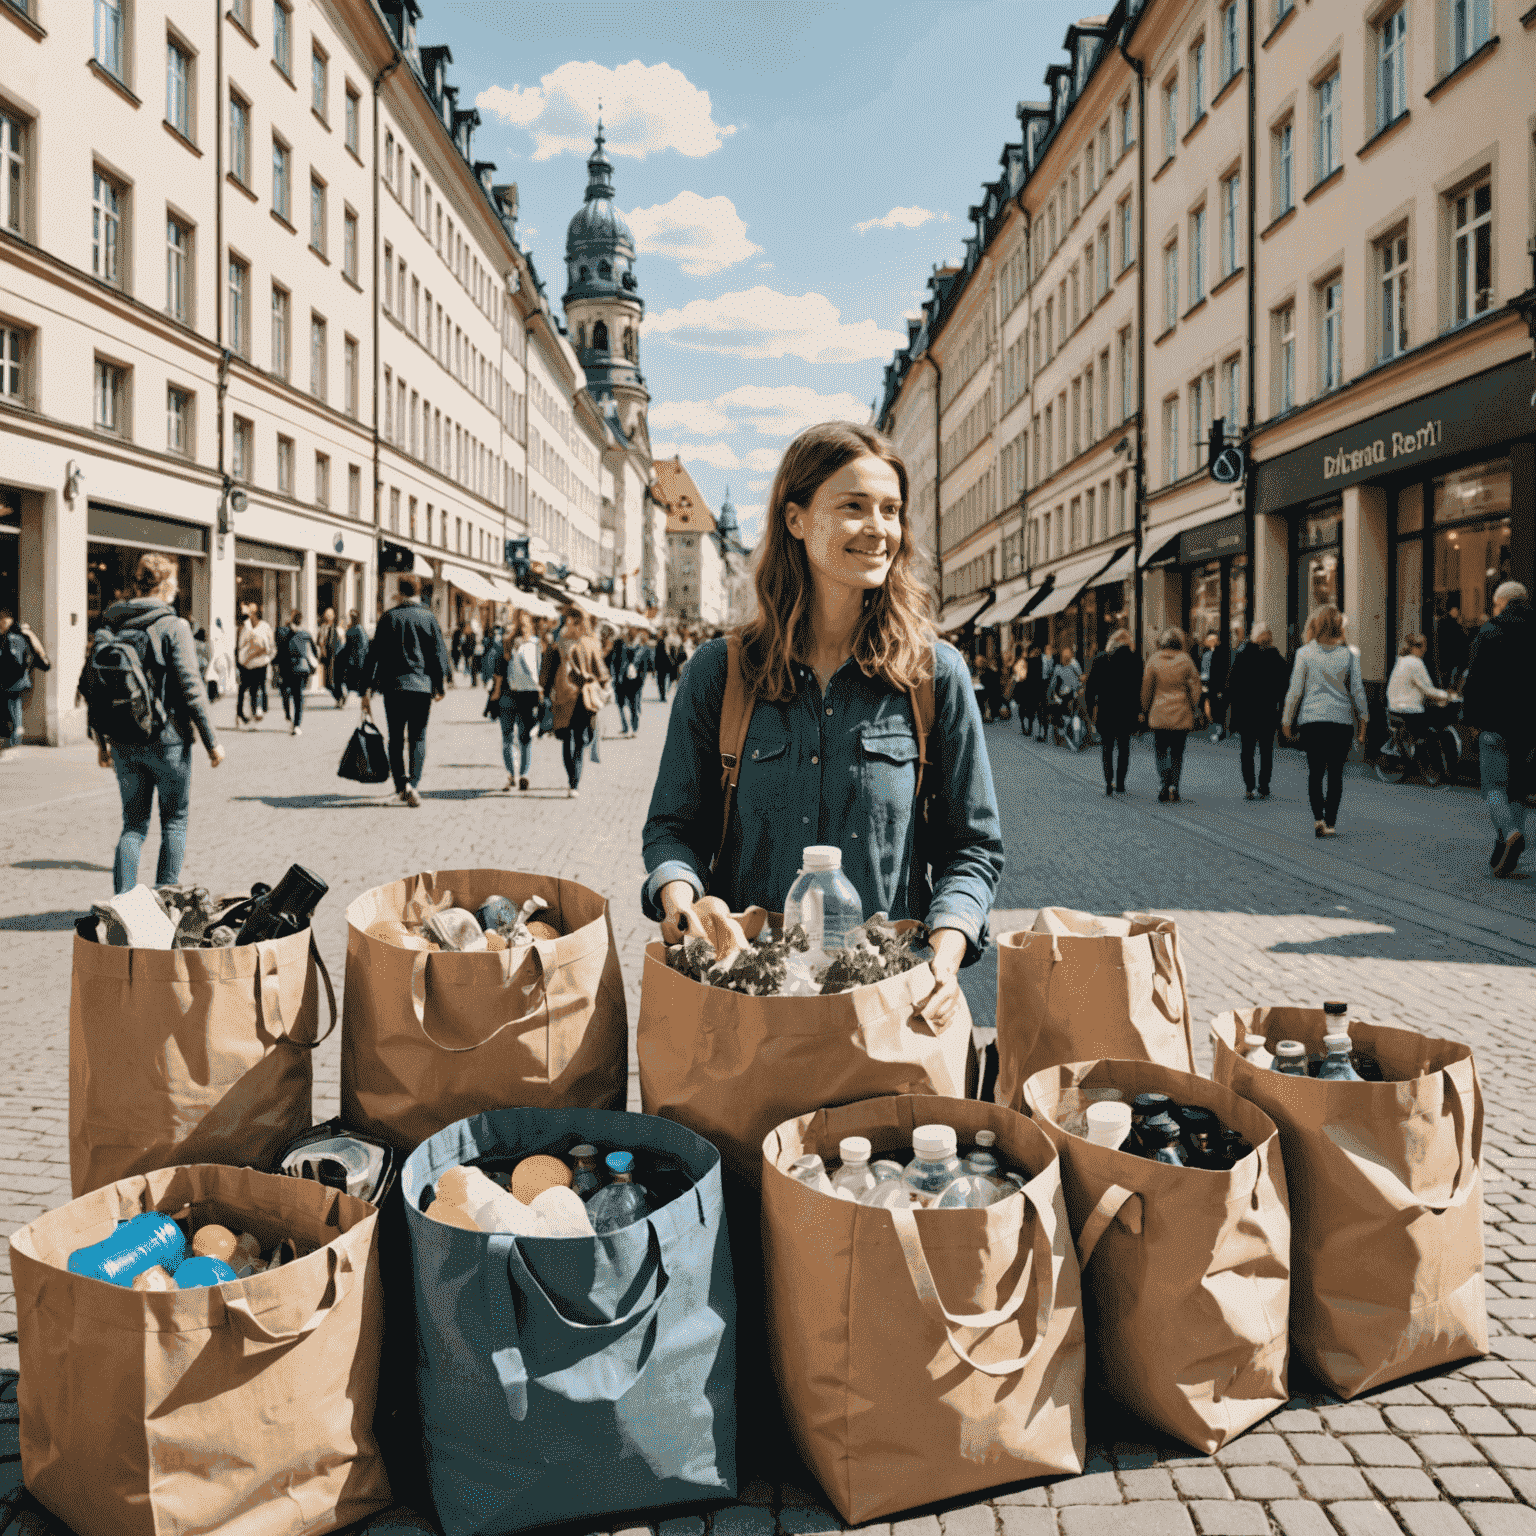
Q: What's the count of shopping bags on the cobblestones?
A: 9